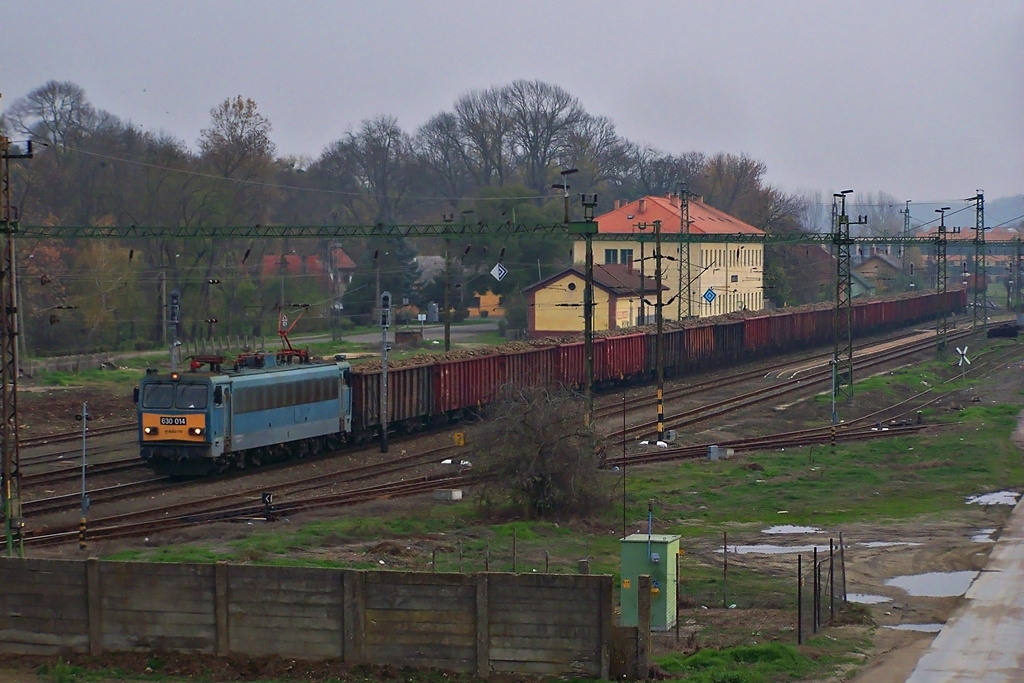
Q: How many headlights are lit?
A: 3